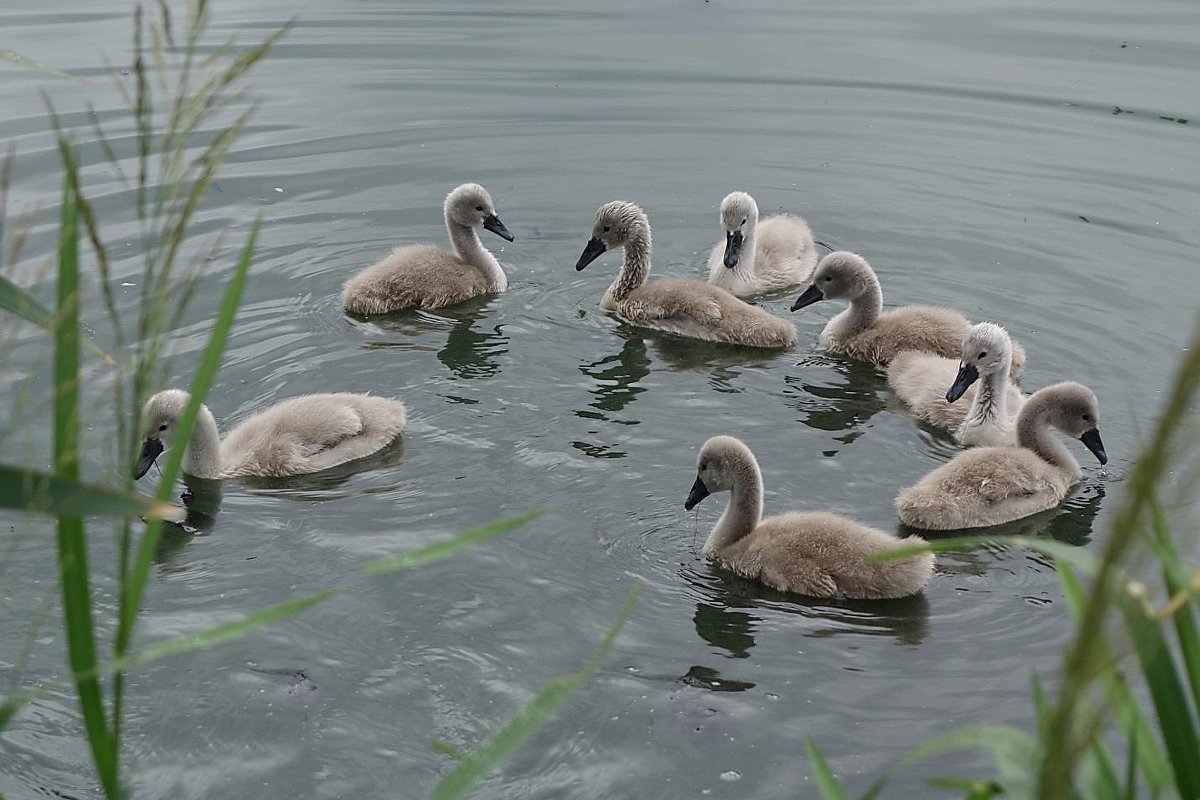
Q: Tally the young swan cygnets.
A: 8